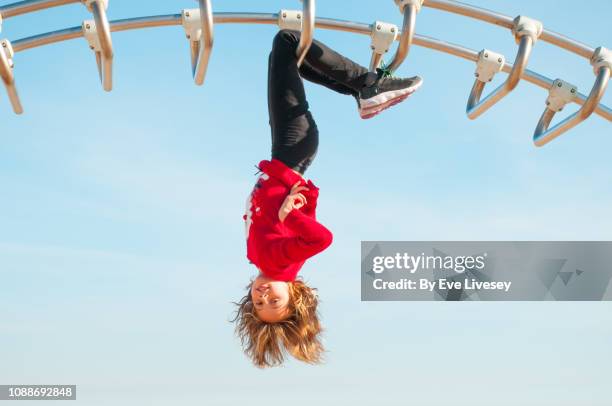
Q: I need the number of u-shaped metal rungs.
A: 7